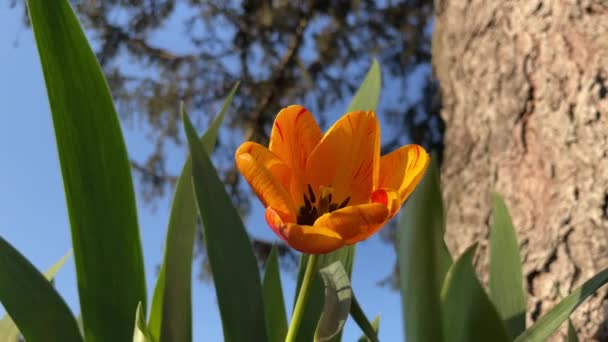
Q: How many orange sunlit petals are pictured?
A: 6